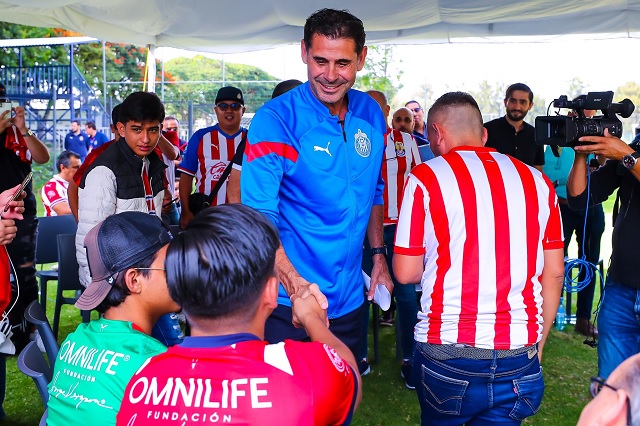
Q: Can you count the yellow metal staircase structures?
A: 0